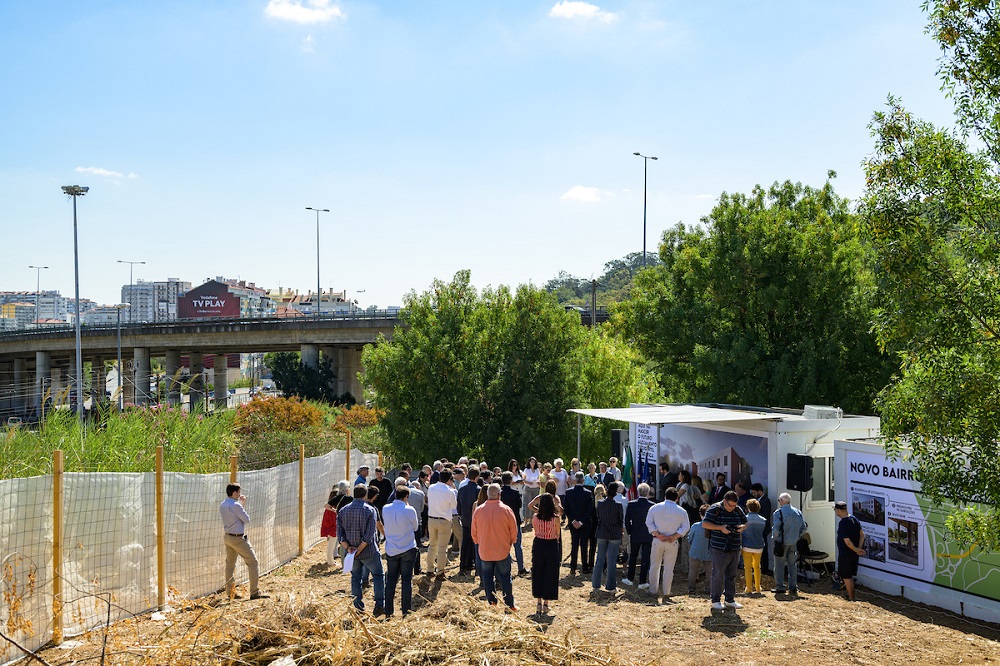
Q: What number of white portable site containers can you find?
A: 2